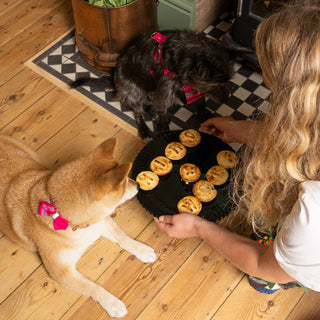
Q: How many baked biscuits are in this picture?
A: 9